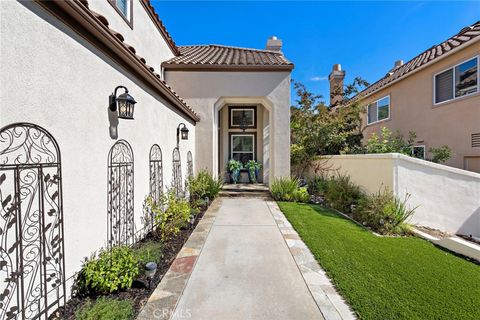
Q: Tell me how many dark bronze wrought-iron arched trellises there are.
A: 5